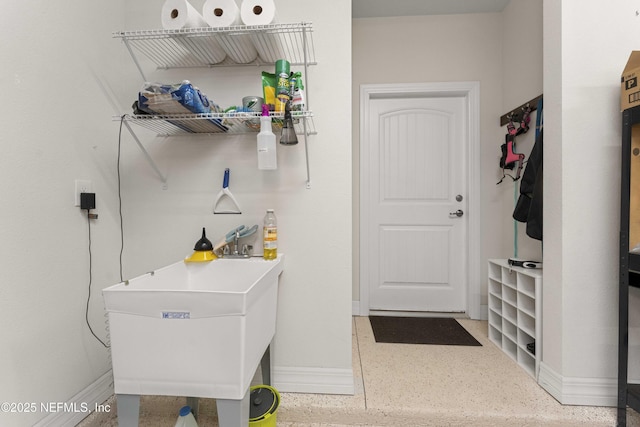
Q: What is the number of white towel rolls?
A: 3